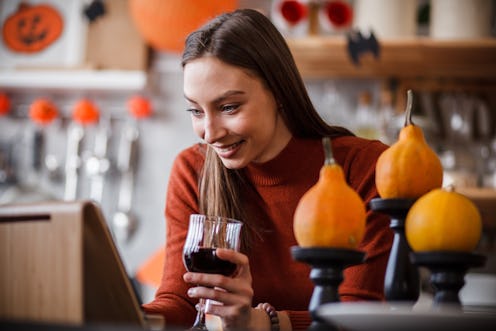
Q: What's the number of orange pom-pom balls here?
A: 4